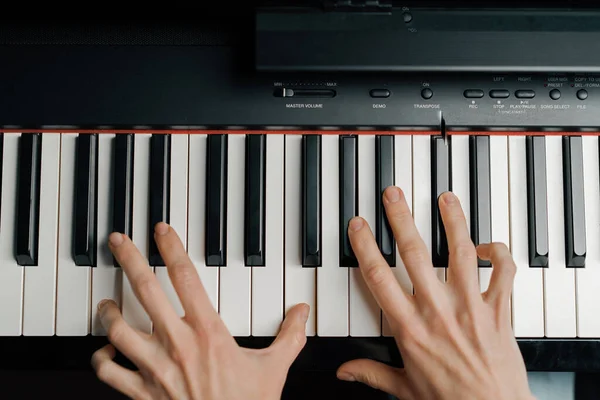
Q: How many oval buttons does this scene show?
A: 4